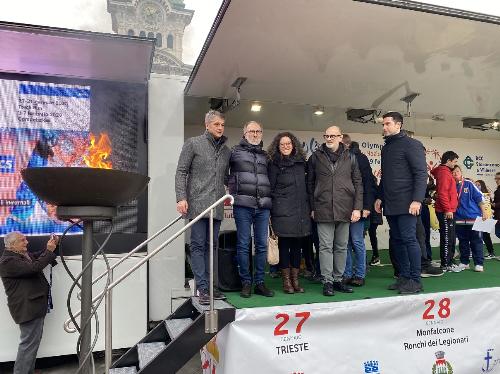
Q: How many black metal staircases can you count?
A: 1